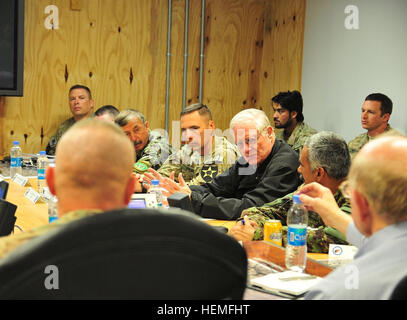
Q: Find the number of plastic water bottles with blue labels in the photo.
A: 5